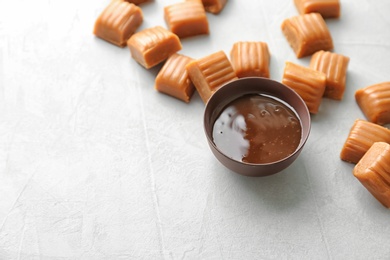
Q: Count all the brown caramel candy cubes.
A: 15